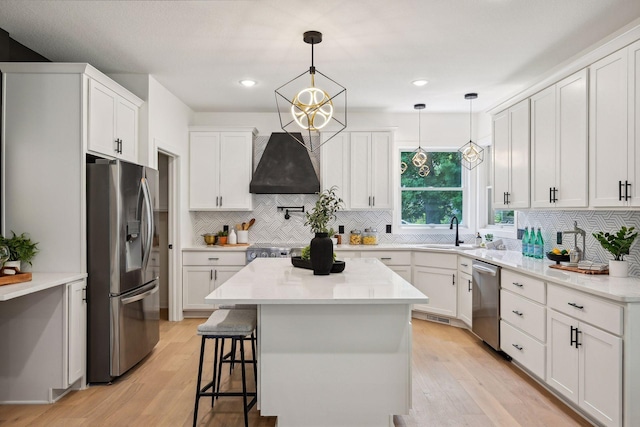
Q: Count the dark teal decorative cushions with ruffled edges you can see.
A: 0